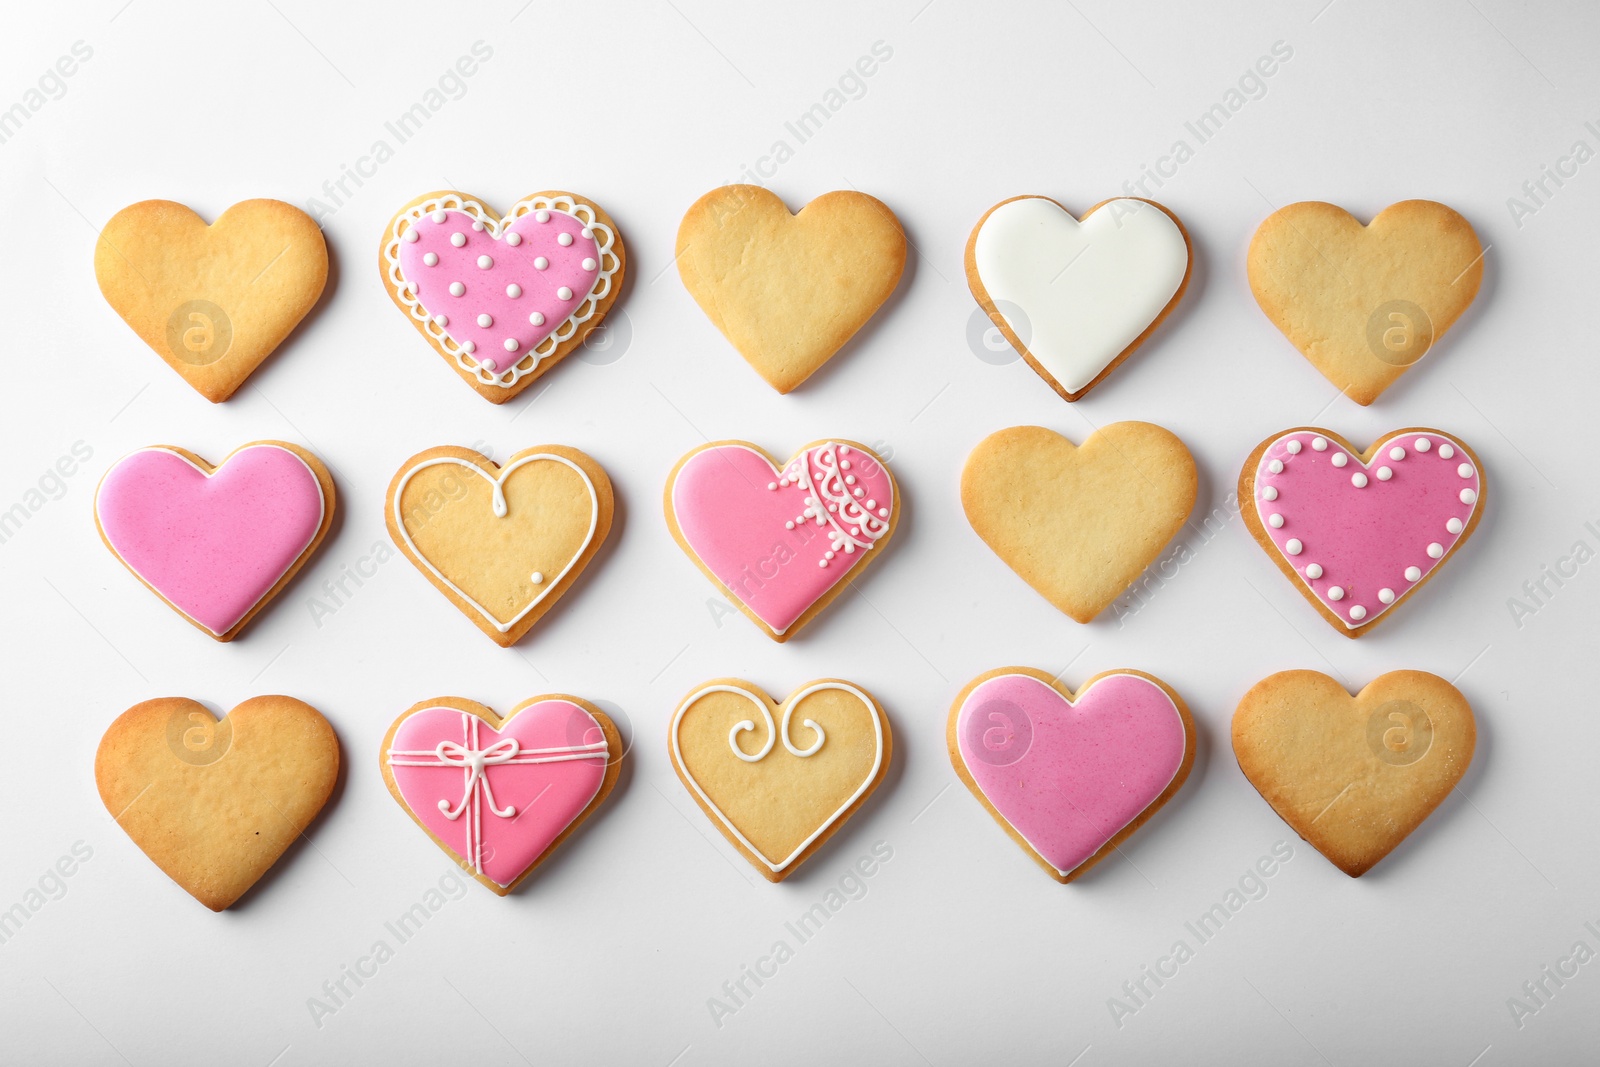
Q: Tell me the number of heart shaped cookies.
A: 15